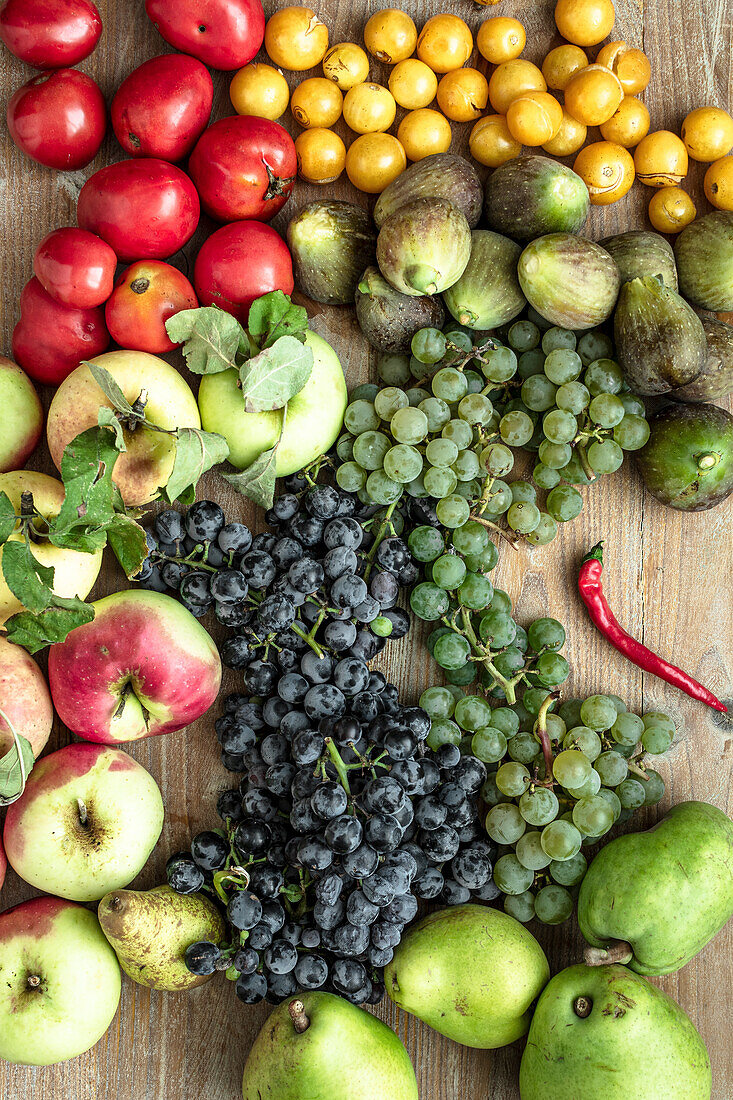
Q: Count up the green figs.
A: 12